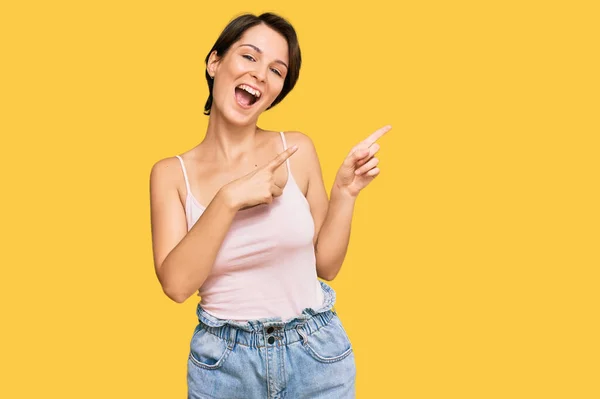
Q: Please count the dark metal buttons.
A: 2